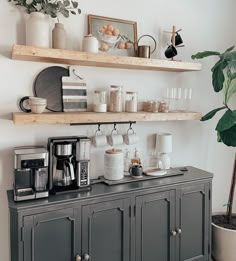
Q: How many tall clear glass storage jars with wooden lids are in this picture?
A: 3